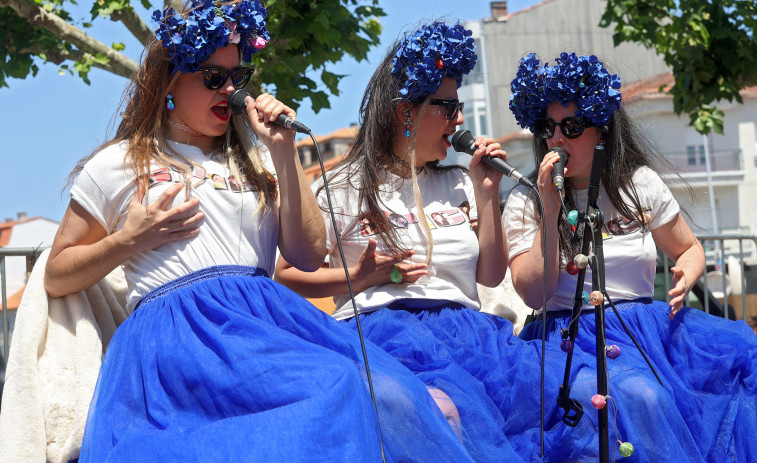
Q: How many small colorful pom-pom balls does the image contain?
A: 9